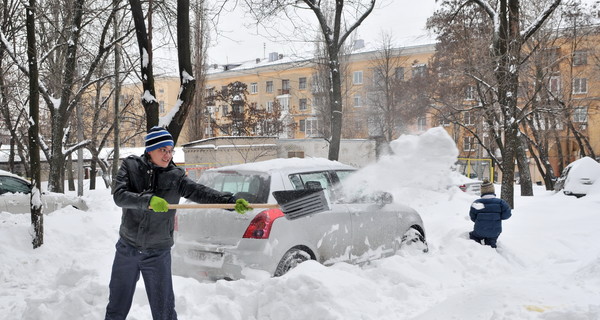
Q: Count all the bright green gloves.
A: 2